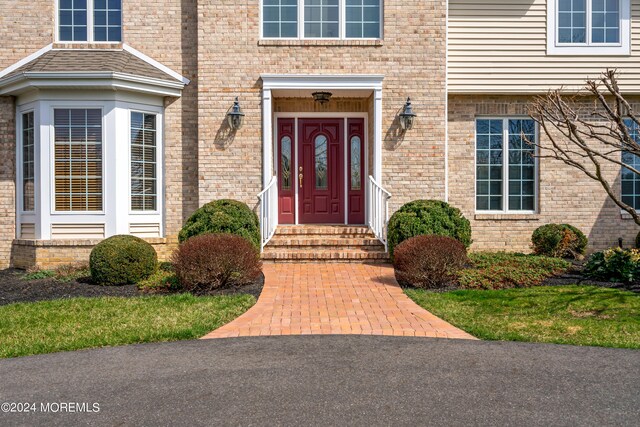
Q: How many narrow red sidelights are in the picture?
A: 2